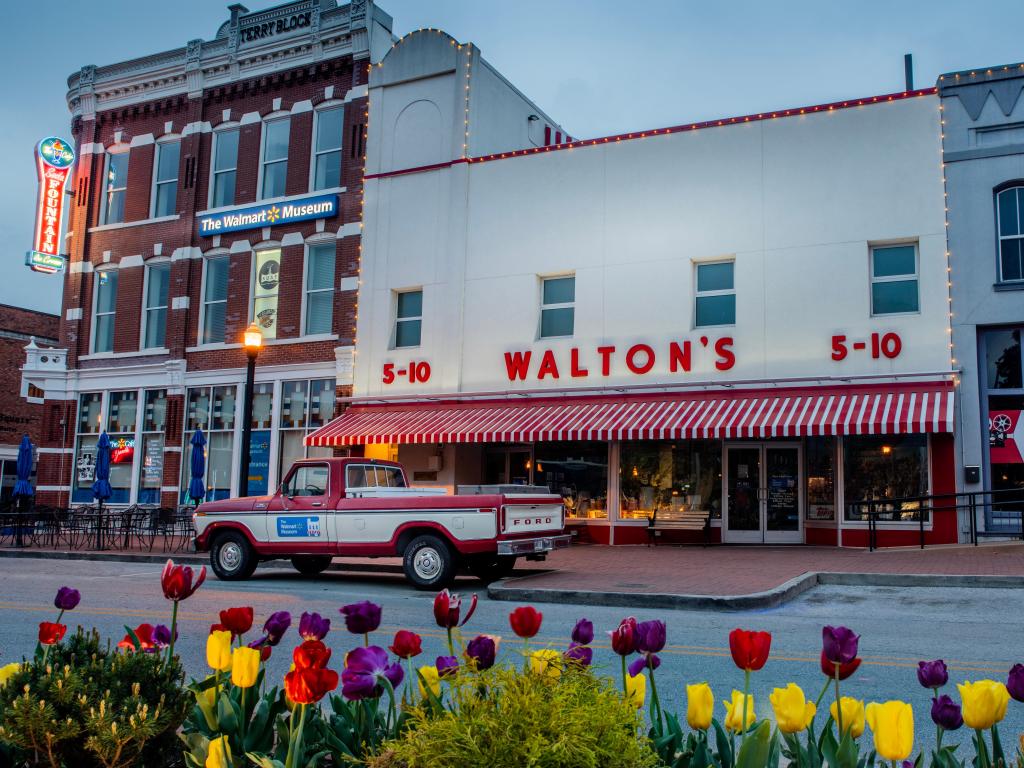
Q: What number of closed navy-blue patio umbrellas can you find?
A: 3